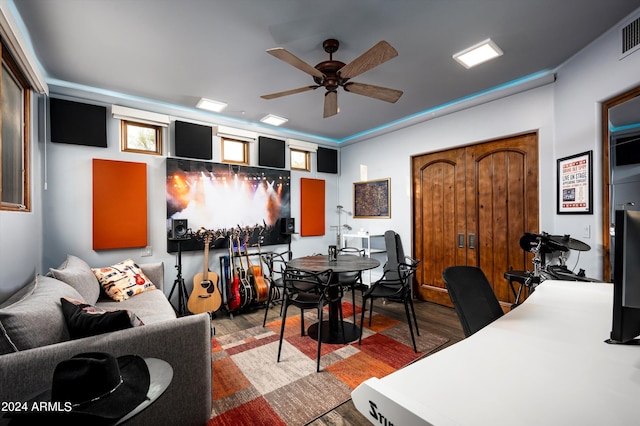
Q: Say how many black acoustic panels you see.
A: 4